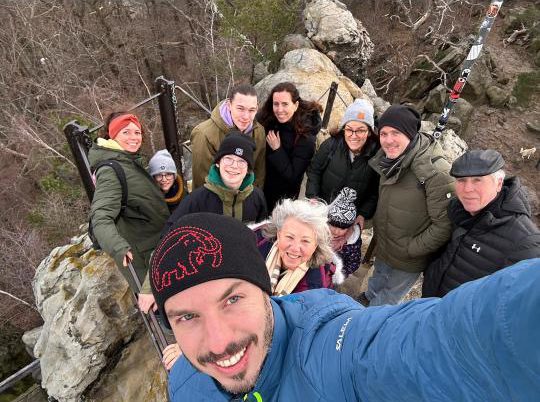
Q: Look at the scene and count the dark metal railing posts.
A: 3